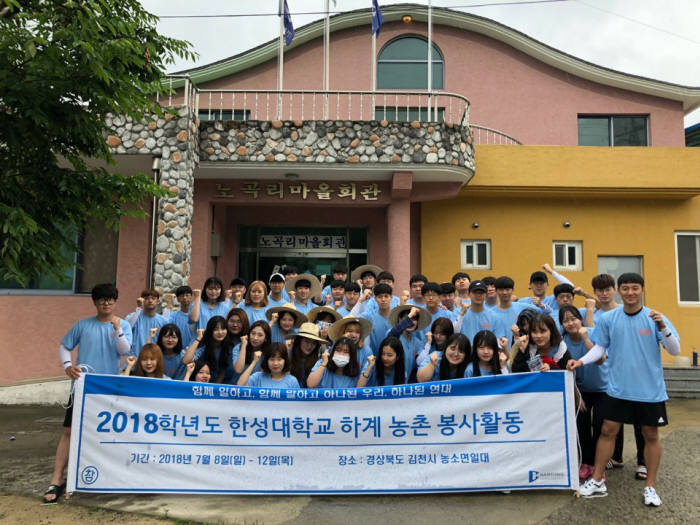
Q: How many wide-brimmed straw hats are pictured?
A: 7